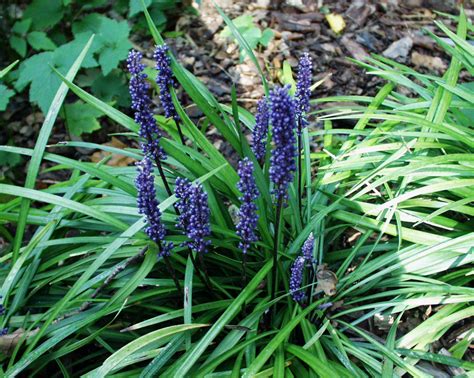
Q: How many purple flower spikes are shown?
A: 11